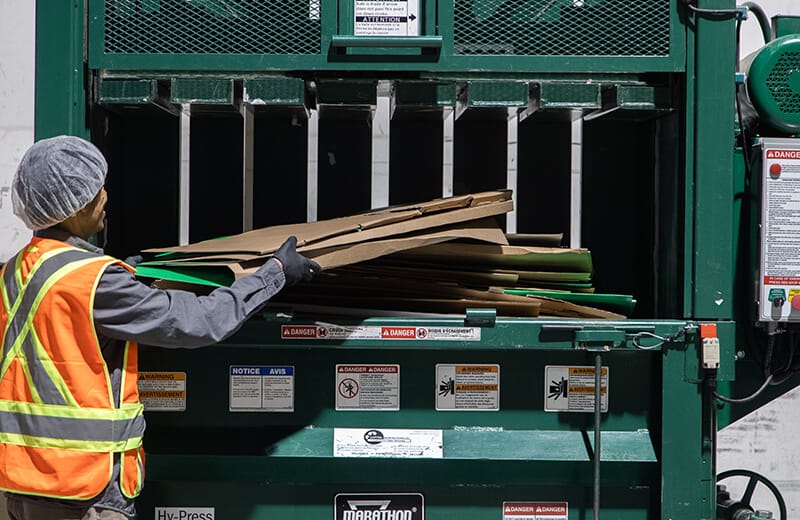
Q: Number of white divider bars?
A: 7